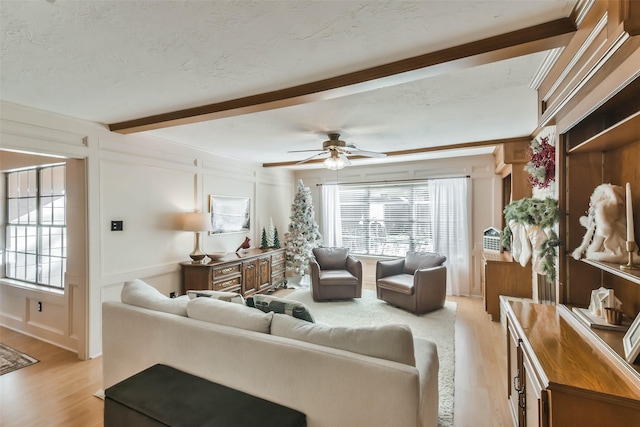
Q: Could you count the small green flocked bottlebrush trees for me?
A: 2